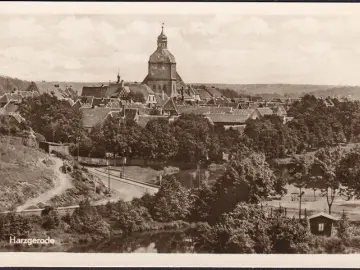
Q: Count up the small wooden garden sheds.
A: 1